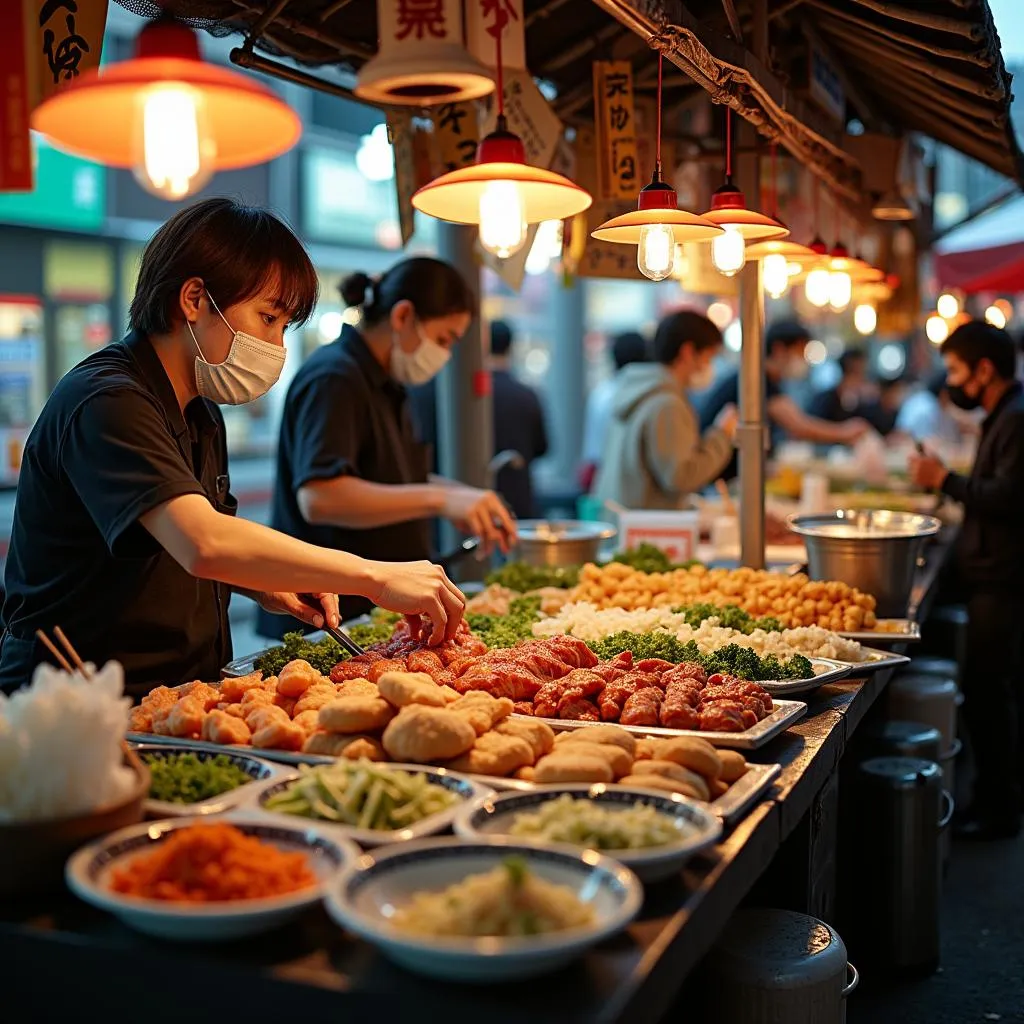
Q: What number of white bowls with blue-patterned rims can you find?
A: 5